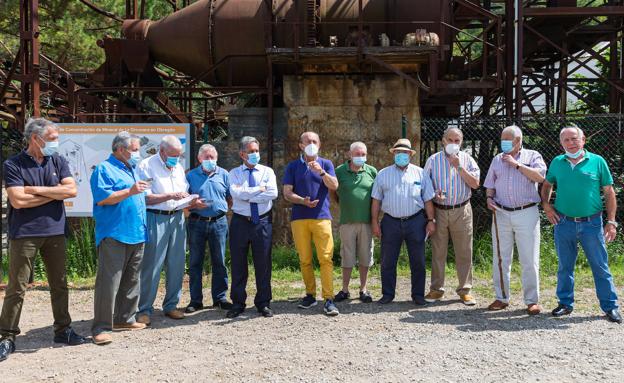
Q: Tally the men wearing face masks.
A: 11